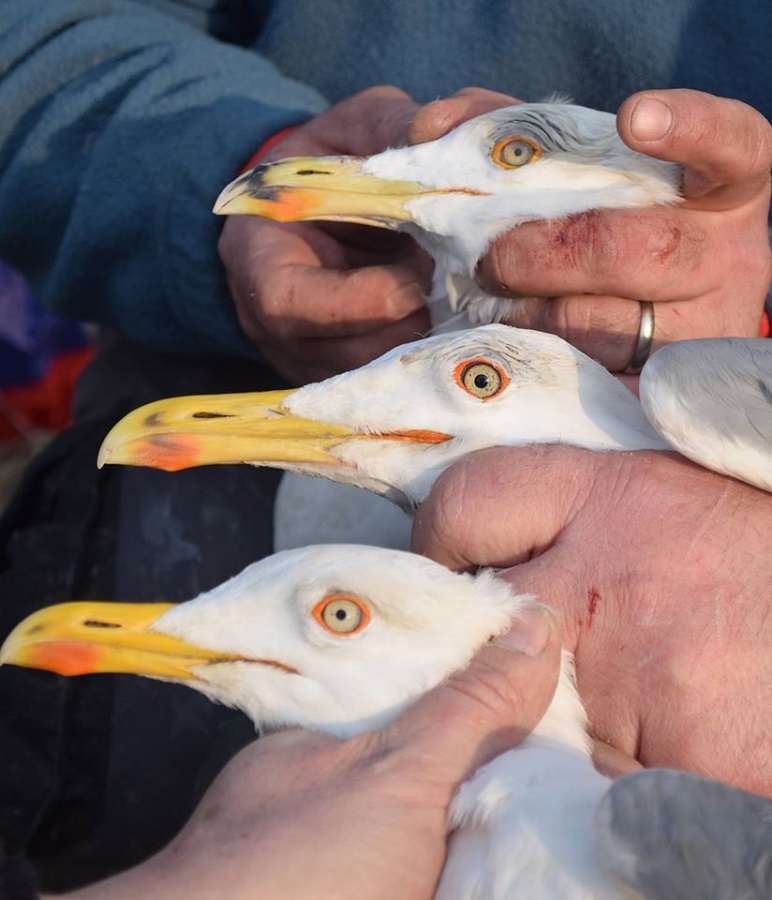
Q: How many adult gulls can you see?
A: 3